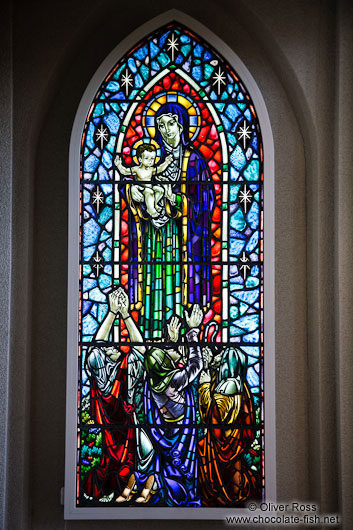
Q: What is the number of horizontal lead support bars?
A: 5